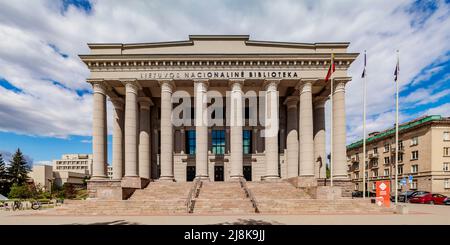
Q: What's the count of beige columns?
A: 12